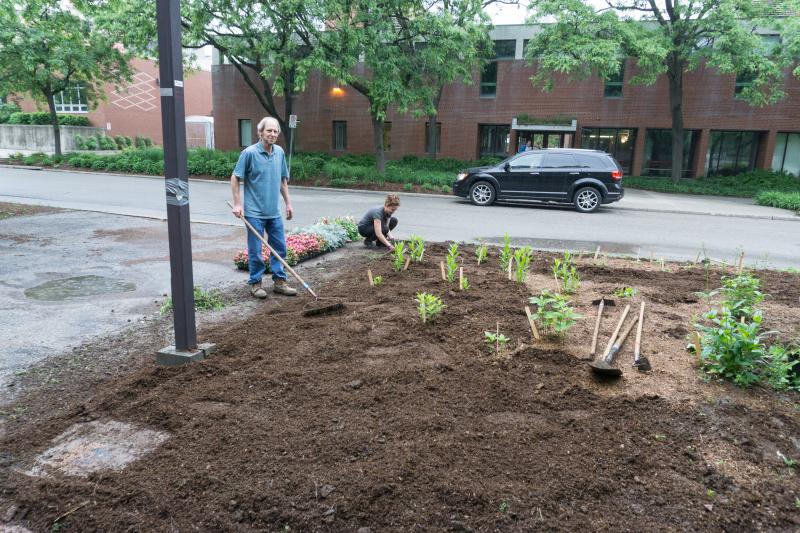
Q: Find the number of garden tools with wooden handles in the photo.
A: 5